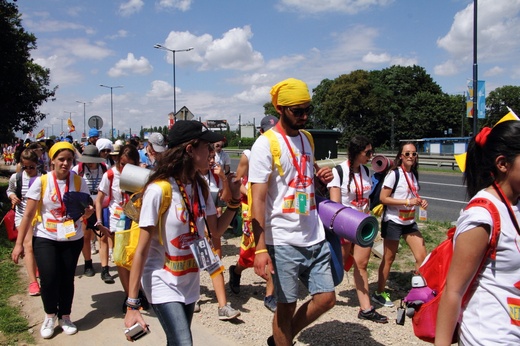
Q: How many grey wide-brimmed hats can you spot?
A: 1